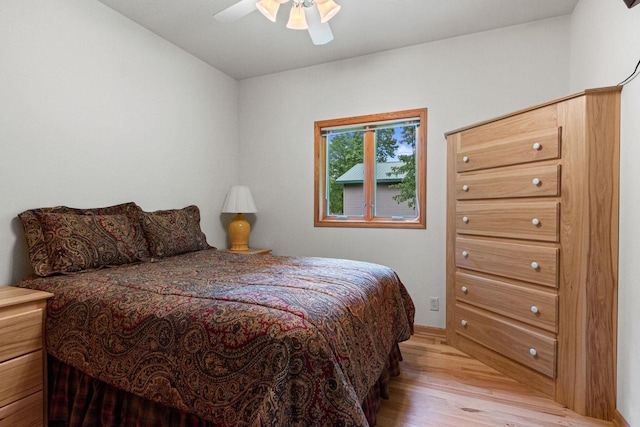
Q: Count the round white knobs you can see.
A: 12